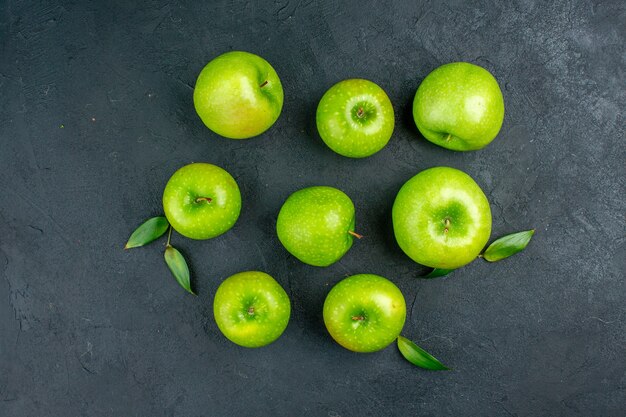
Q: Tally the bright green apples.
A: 8